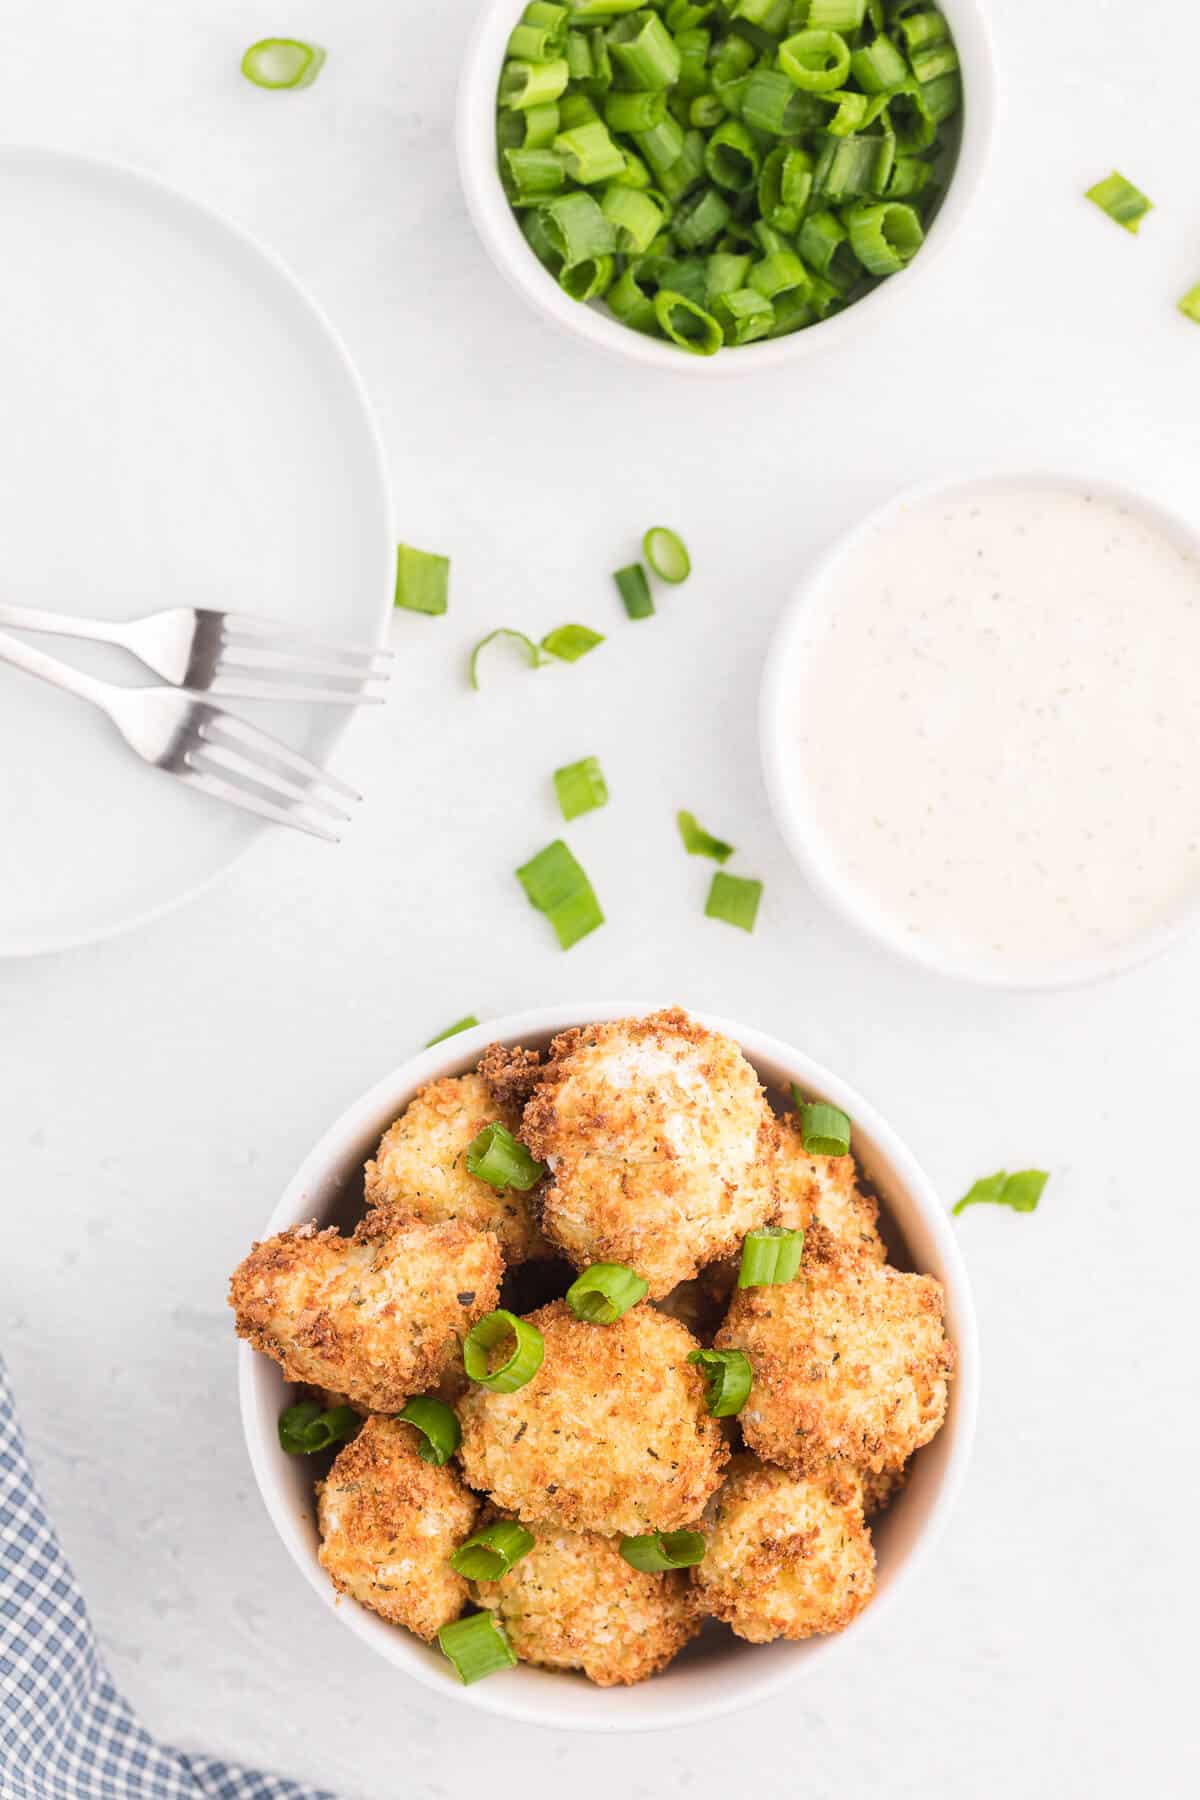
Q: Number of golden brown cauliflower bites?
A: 9